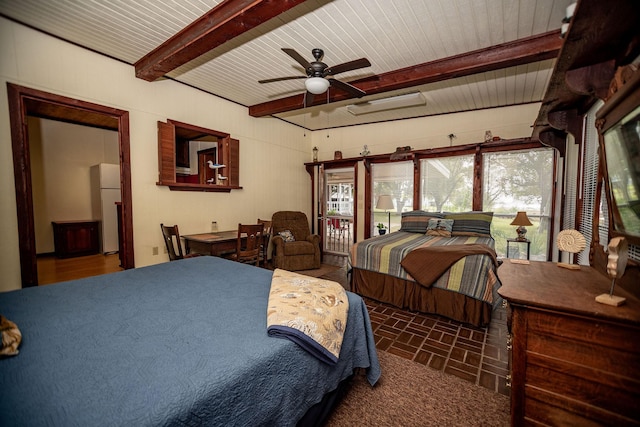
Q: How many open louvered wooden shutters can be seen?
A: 2